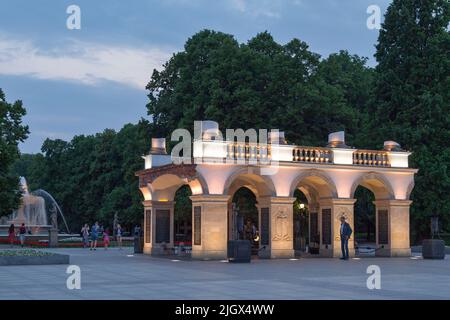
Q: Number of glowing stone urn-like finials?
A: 5